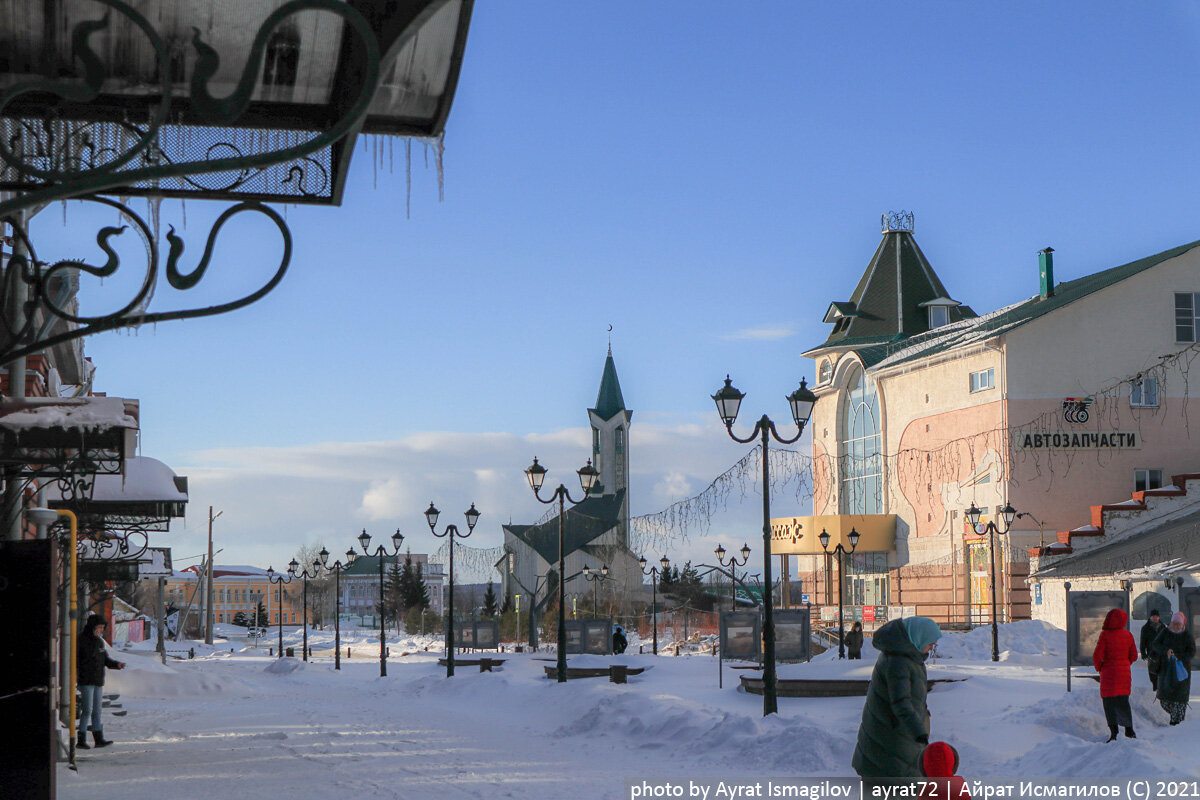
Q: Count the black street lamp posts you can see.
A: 12